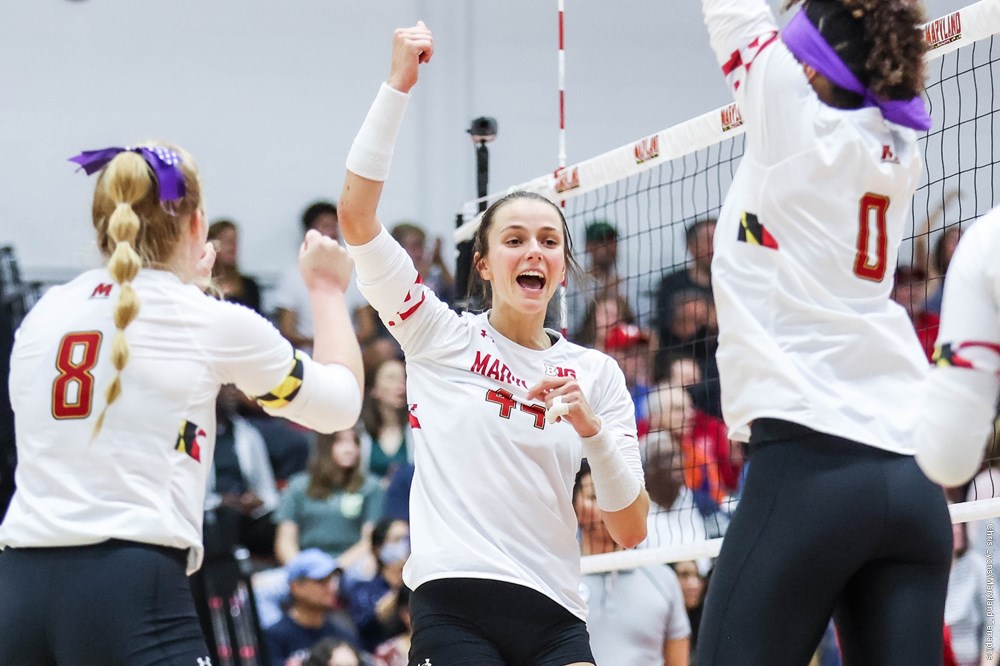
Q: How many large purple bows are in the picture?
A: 1